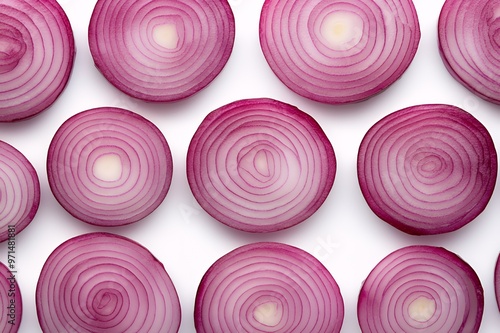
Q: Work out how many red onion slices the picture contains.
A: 13